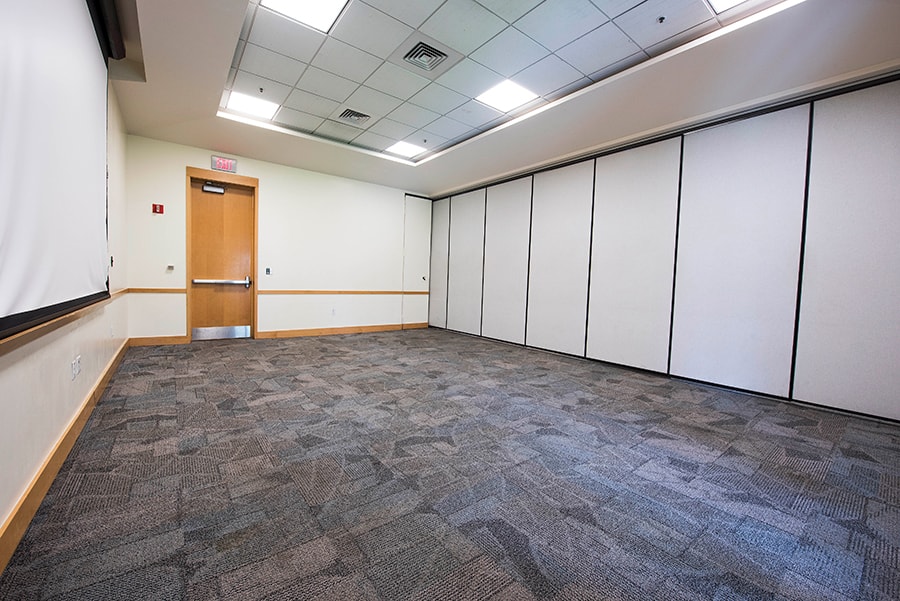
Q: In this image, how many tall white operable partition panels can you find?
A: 7